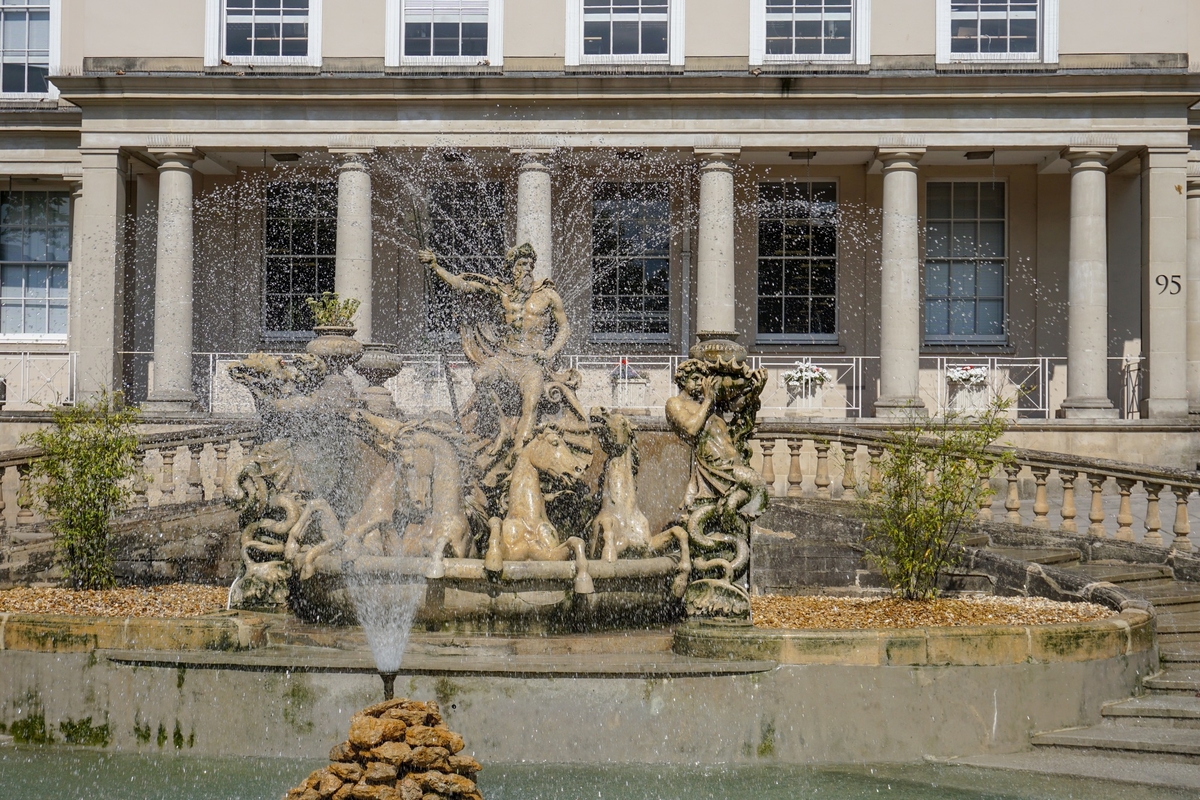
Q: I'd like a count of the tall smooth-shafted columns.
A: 6